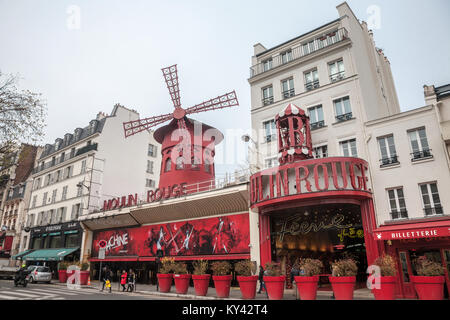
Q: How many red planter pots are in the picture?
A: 13